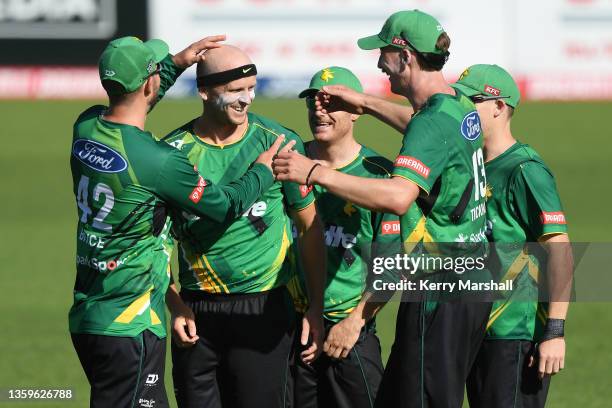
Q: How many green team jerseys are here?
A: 5